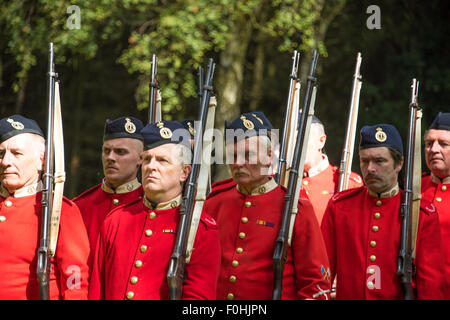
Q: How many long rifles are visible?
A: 8